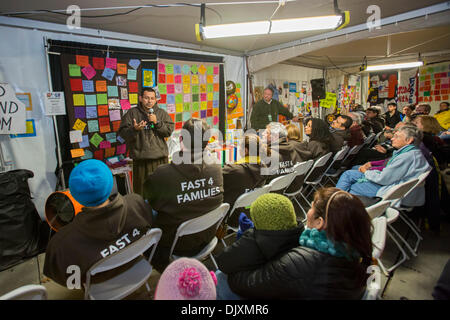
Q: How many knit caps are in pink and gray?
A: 1